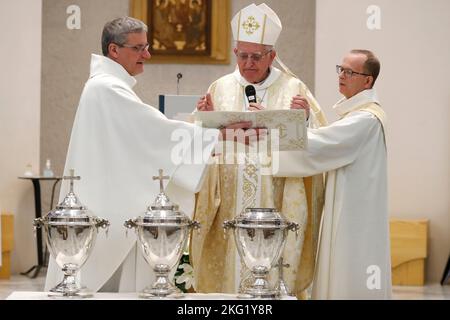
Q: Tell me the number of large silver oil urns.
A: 3